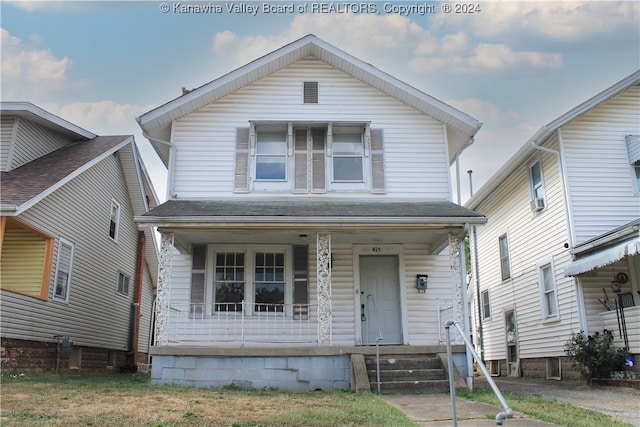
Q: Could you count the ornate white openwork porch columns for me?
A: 3